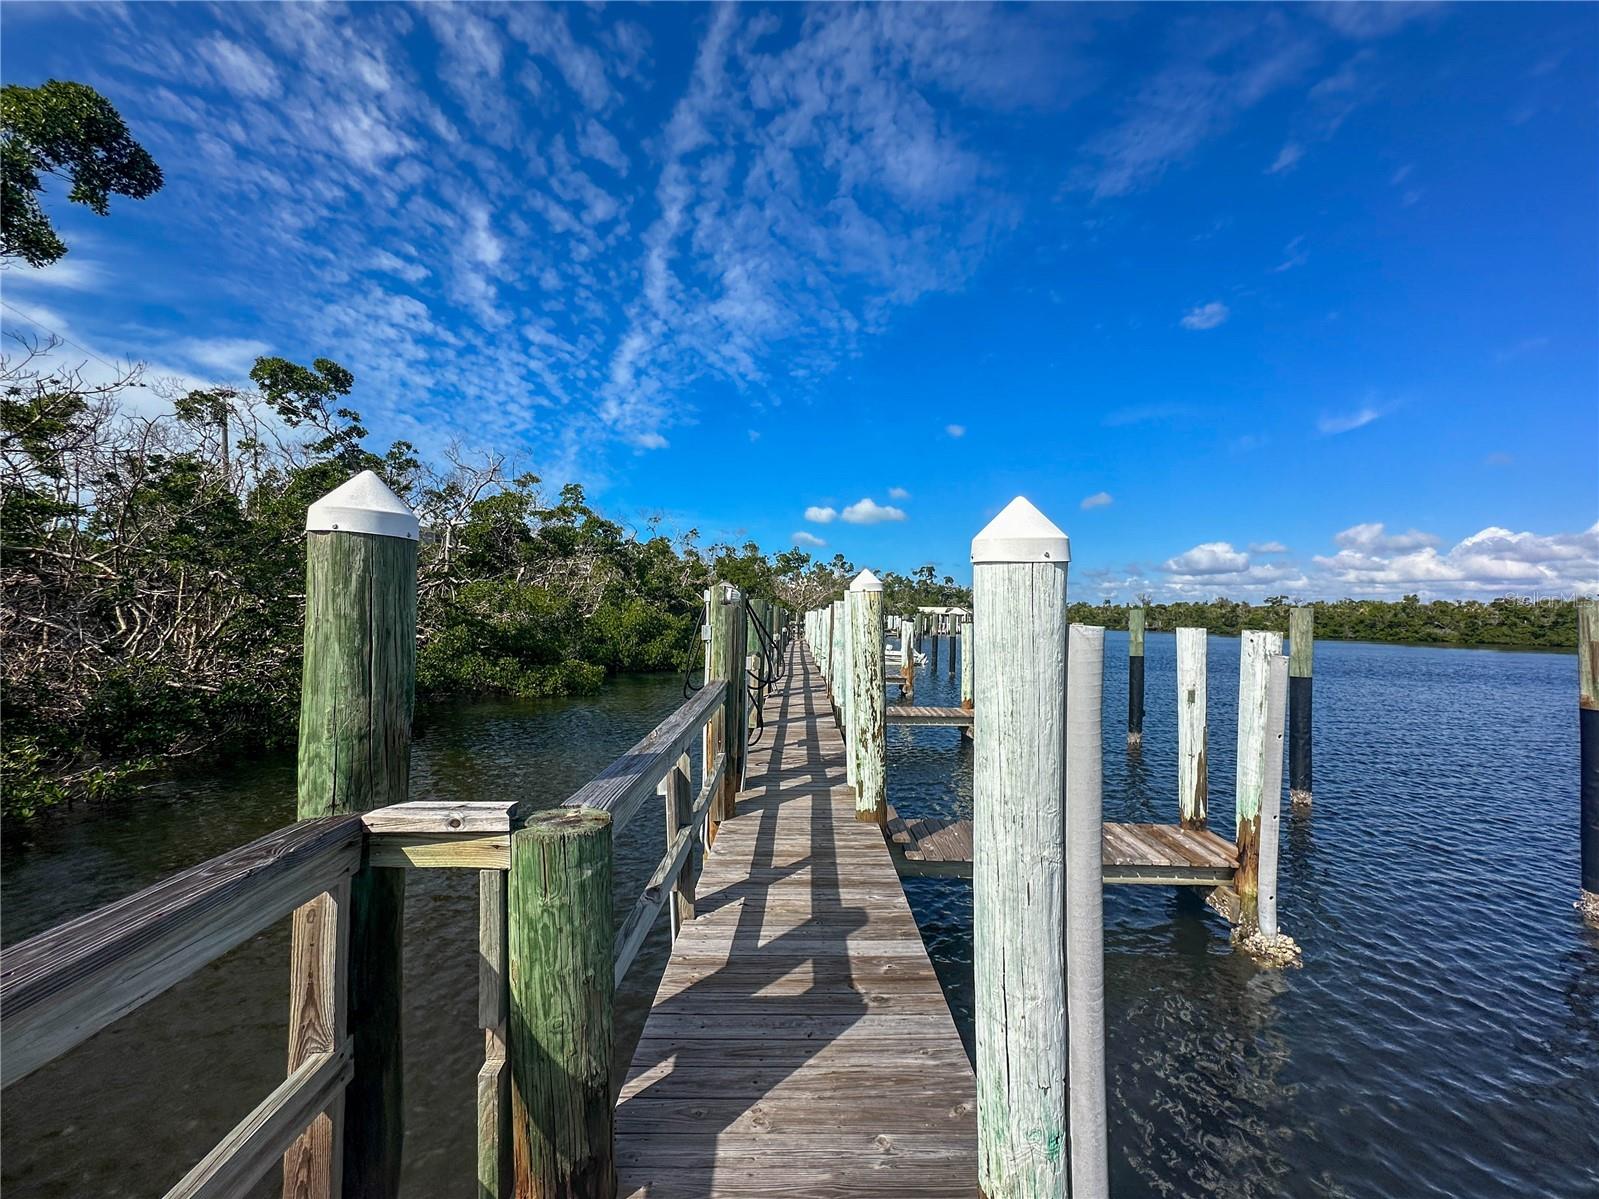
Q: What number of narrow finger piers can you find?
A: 3